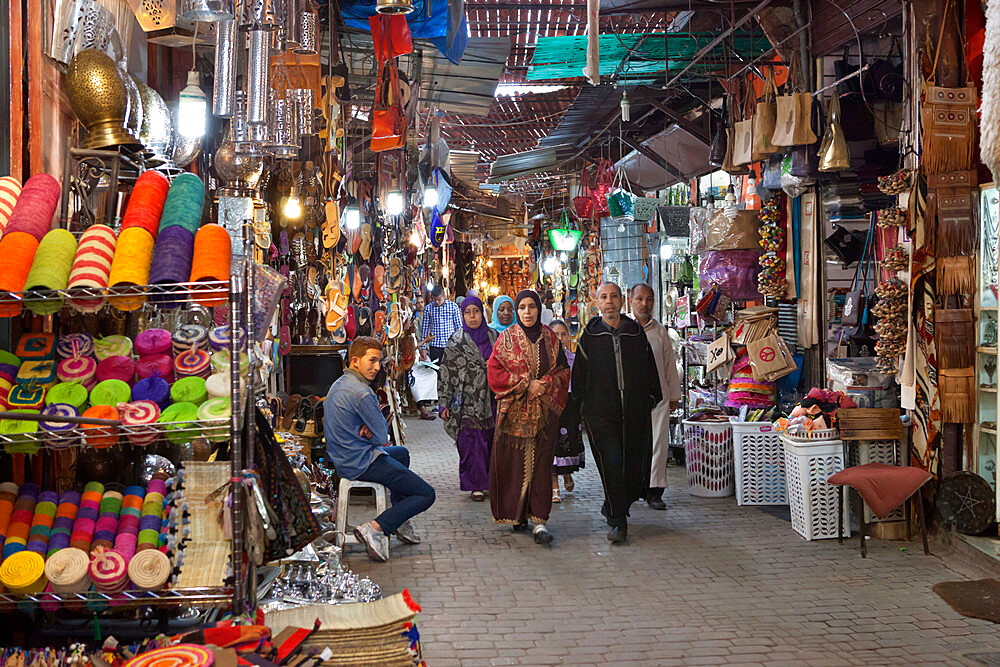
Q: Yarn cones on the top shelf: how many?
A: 10